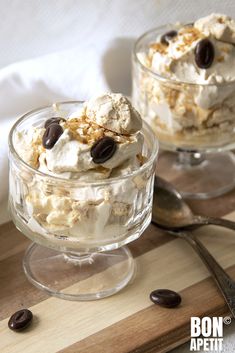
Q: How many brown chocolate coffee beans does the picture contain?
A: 7